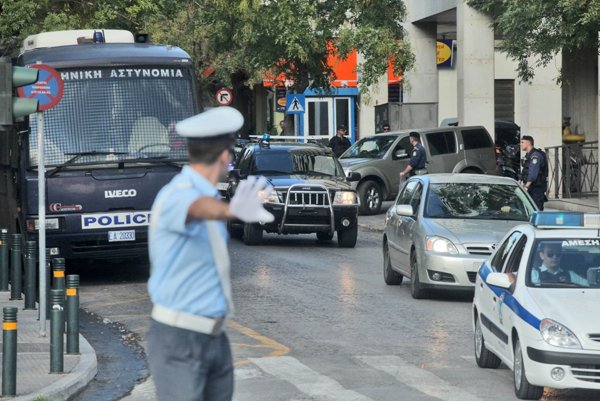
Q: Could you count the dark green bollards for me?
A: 8